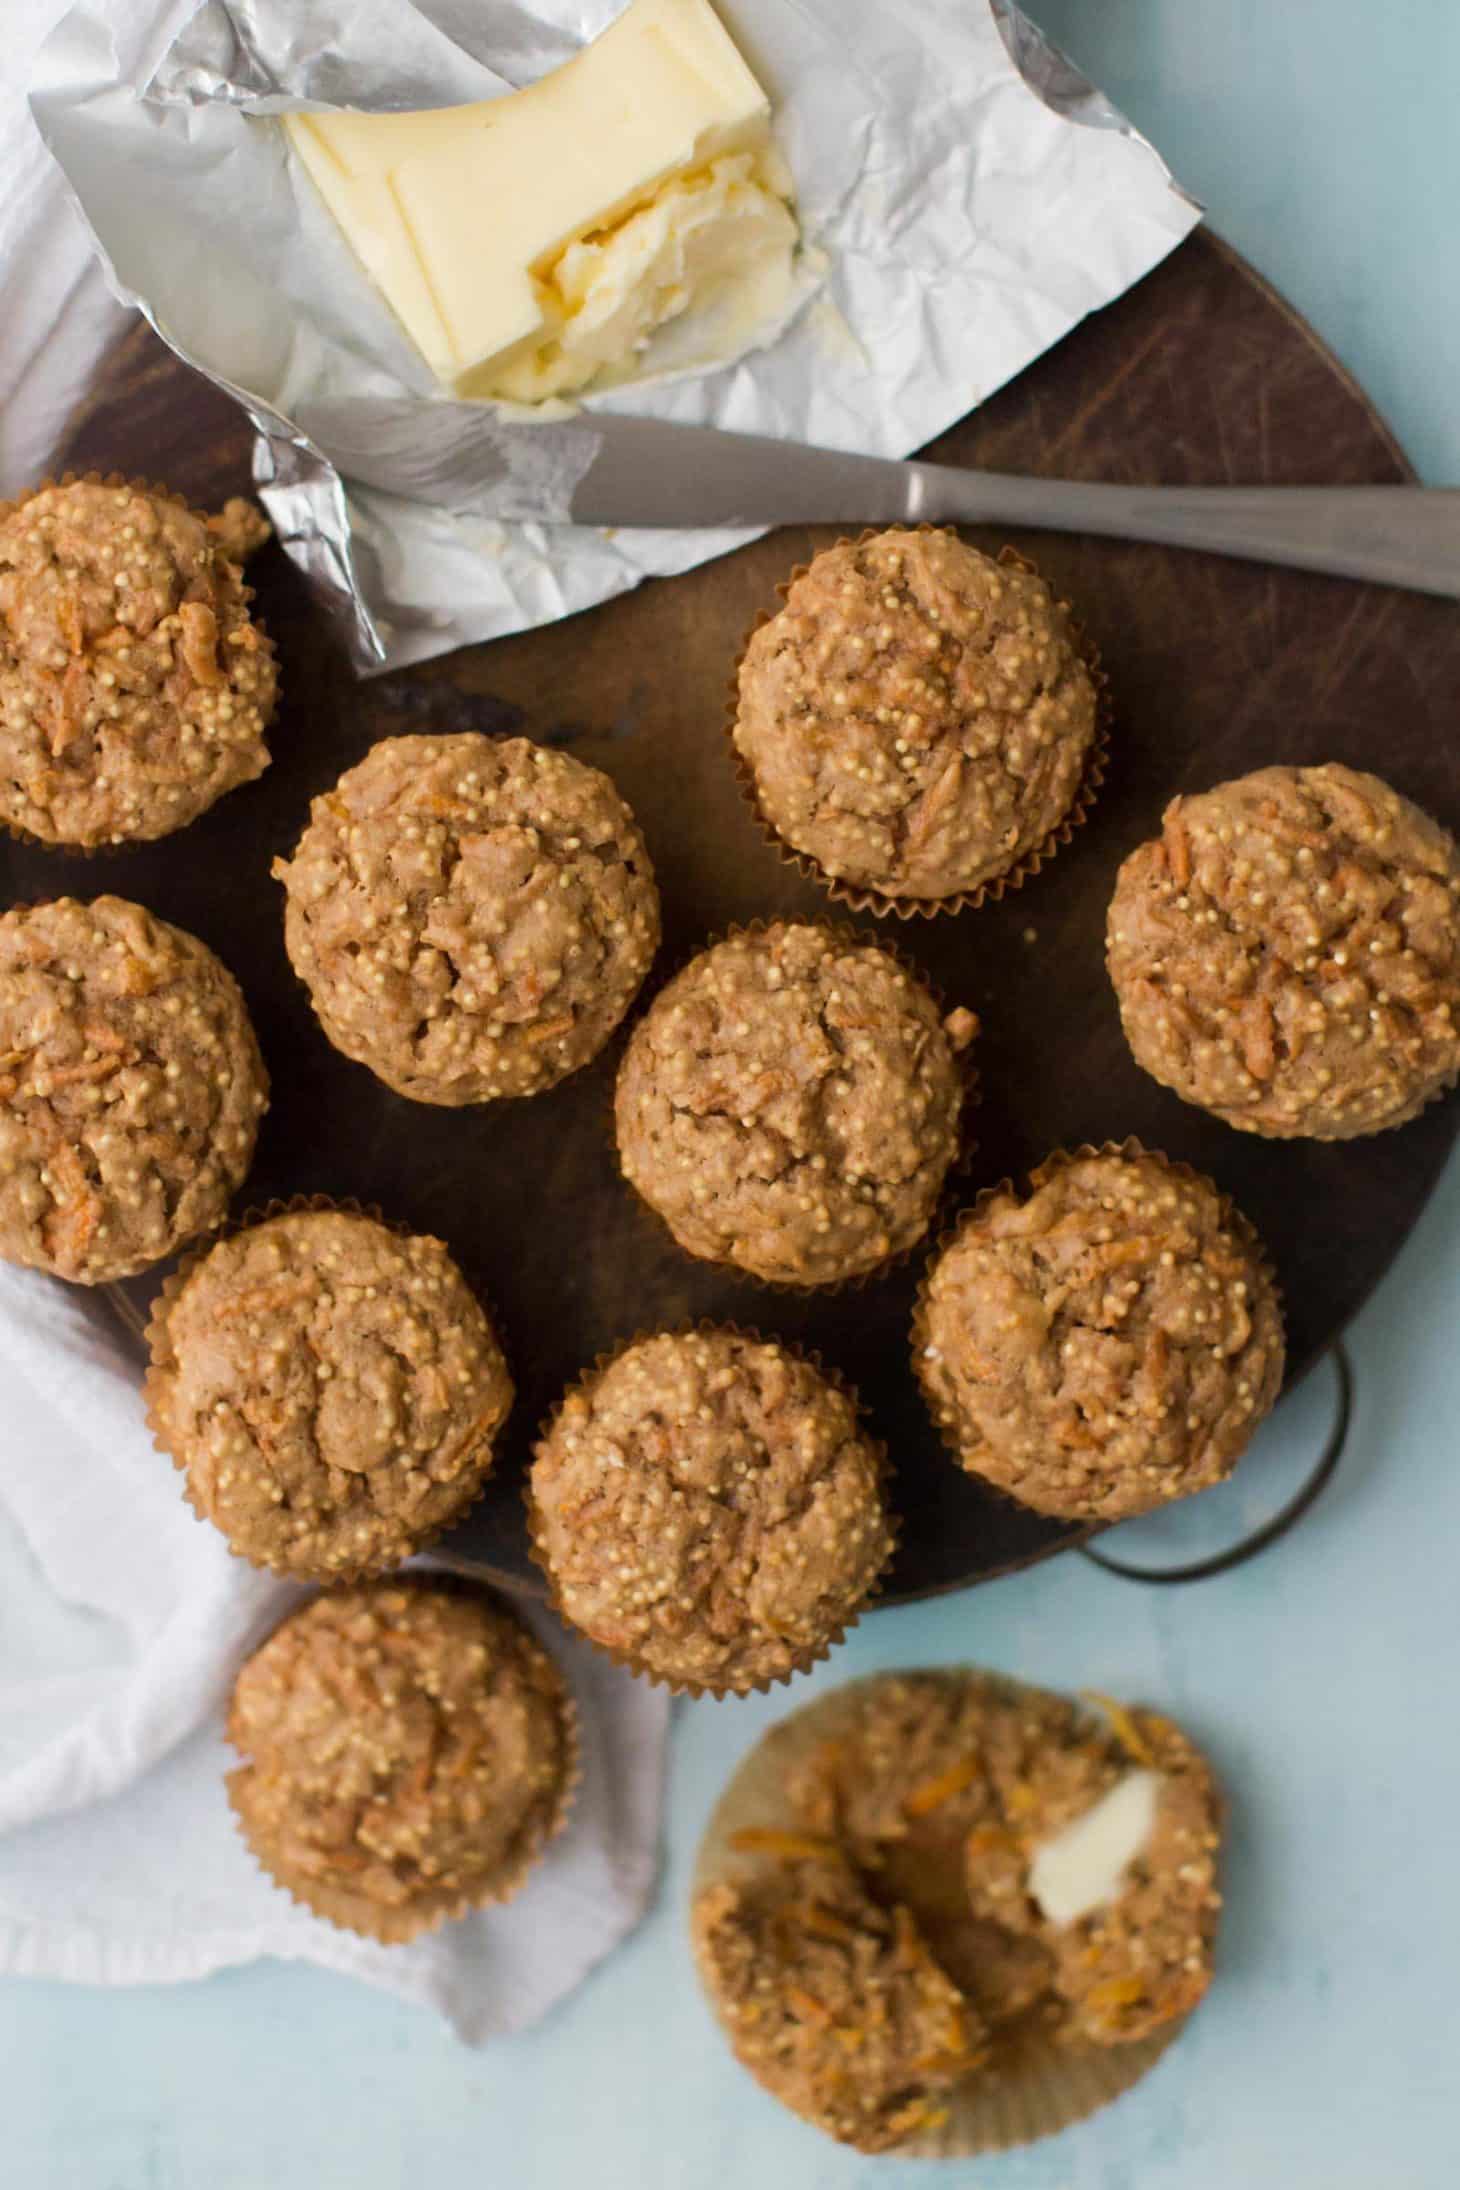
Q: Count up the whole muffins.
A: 10